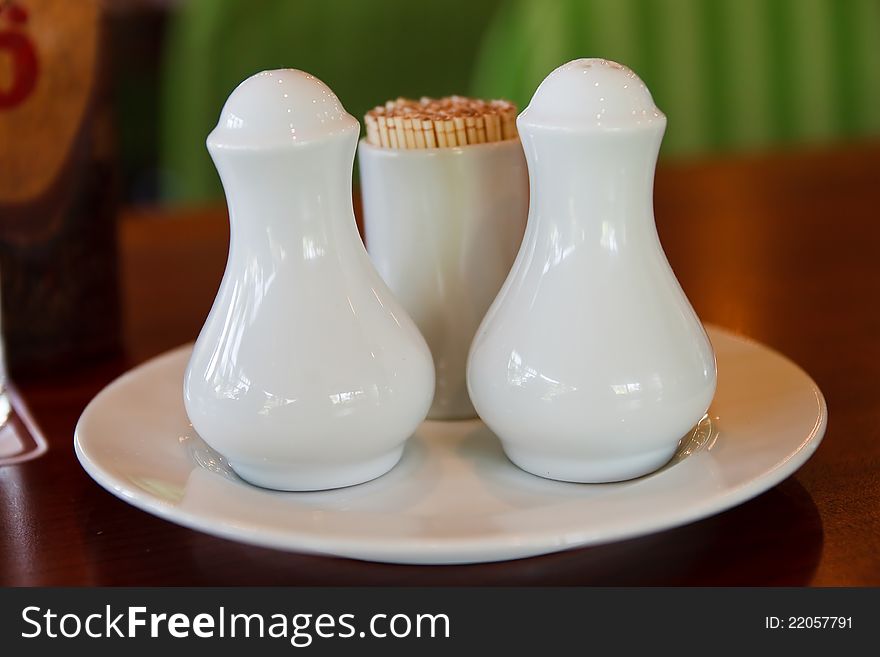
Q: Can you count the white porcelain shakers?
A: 2